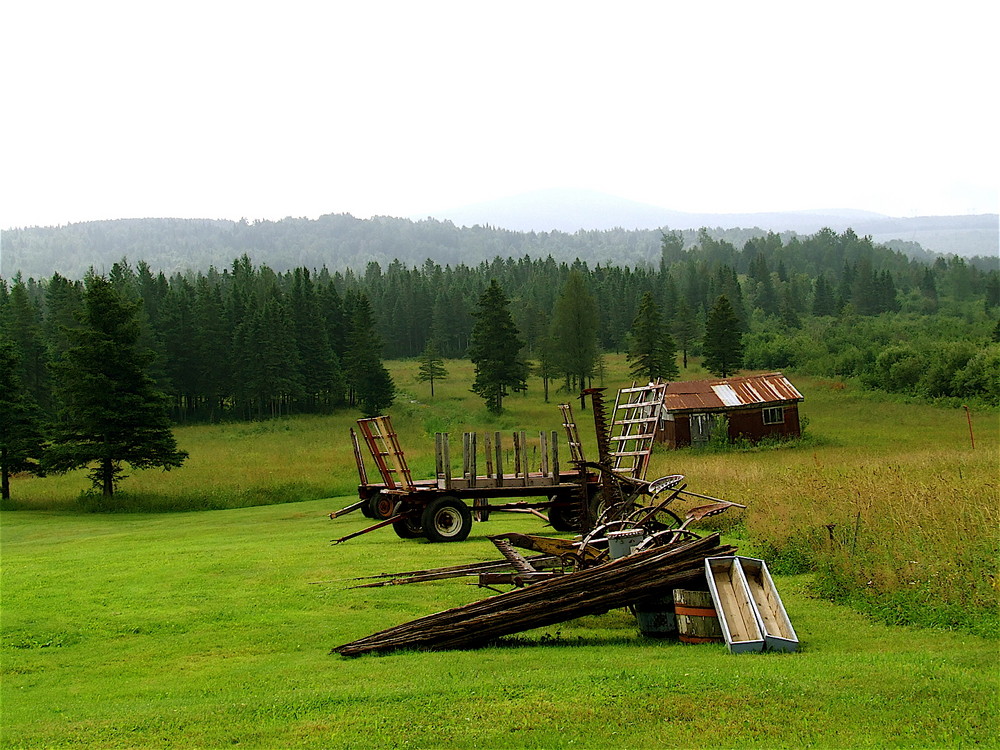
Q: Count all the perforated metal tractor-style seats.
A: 2